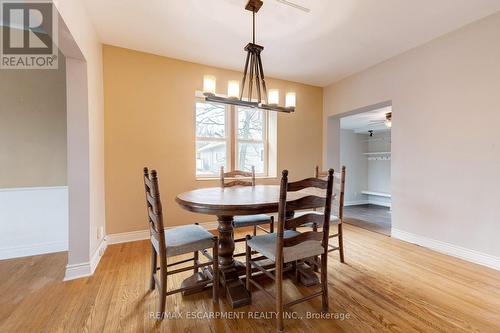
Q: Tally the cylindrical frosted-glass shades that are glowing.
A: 4